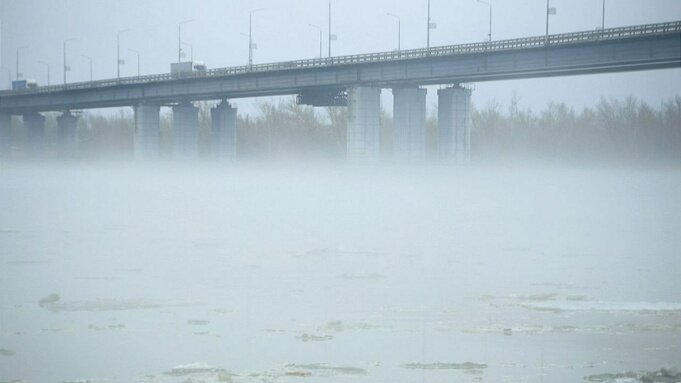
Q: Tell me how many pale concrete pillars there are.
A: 9